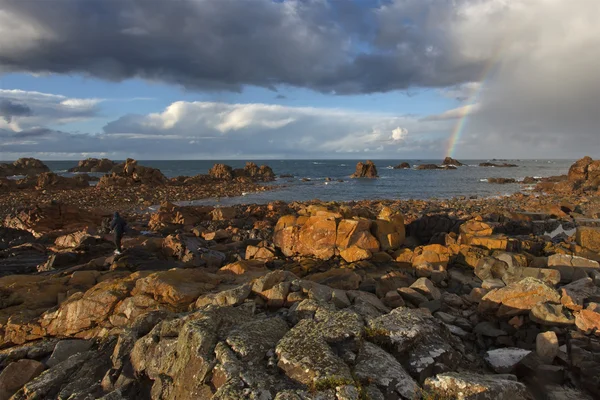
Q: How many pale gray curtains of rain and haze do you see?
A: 1